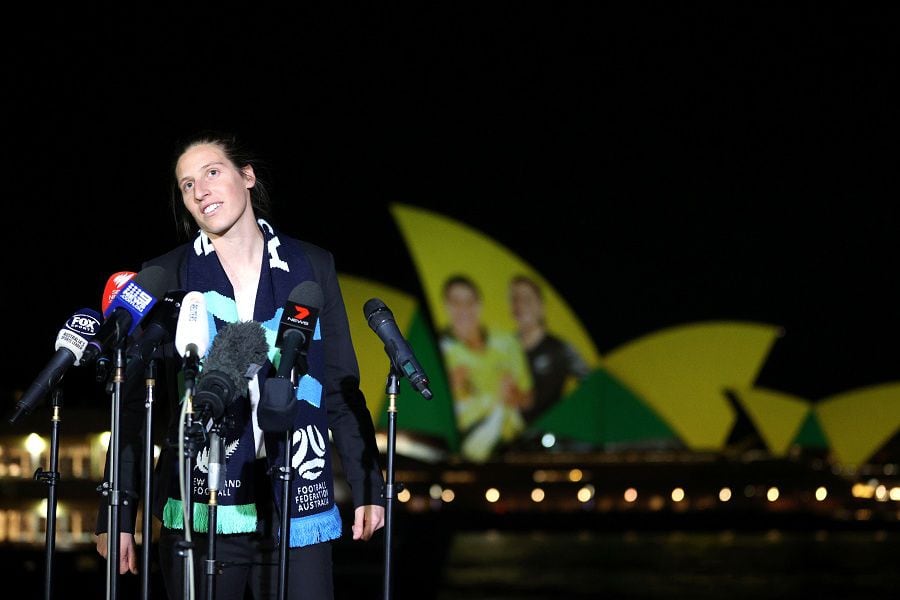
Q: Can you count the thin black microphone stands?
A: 7